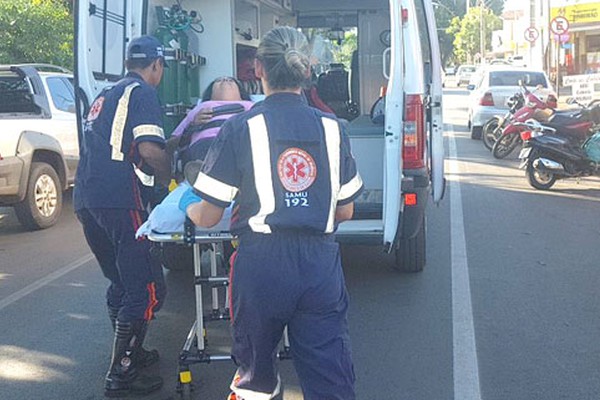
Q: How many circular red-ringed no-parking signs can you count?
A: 2